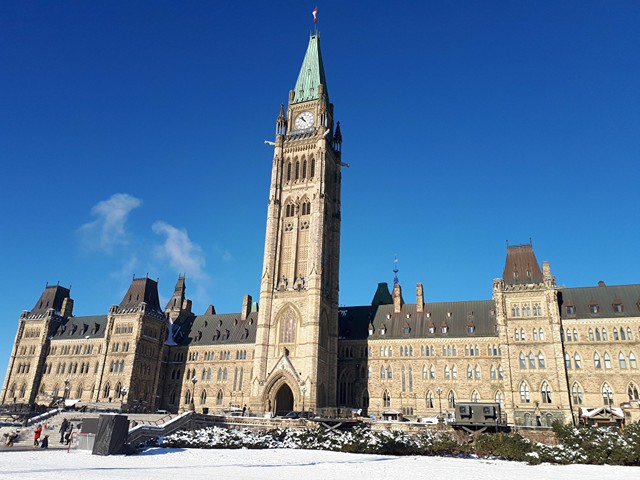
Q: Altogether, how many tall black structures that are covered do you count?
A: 1